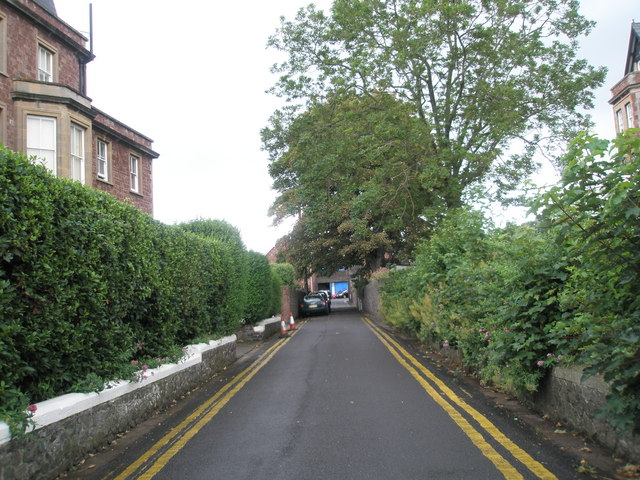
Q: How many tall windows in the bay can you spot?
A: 2